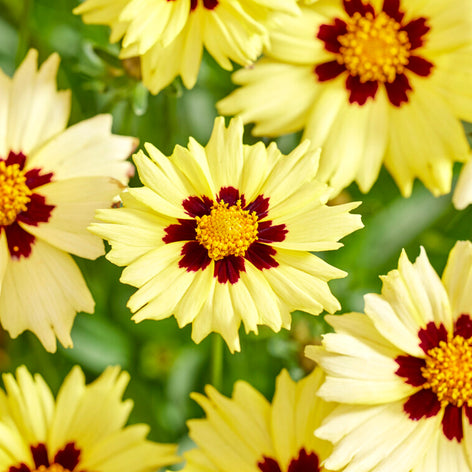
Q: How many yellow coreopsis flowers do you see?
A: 7